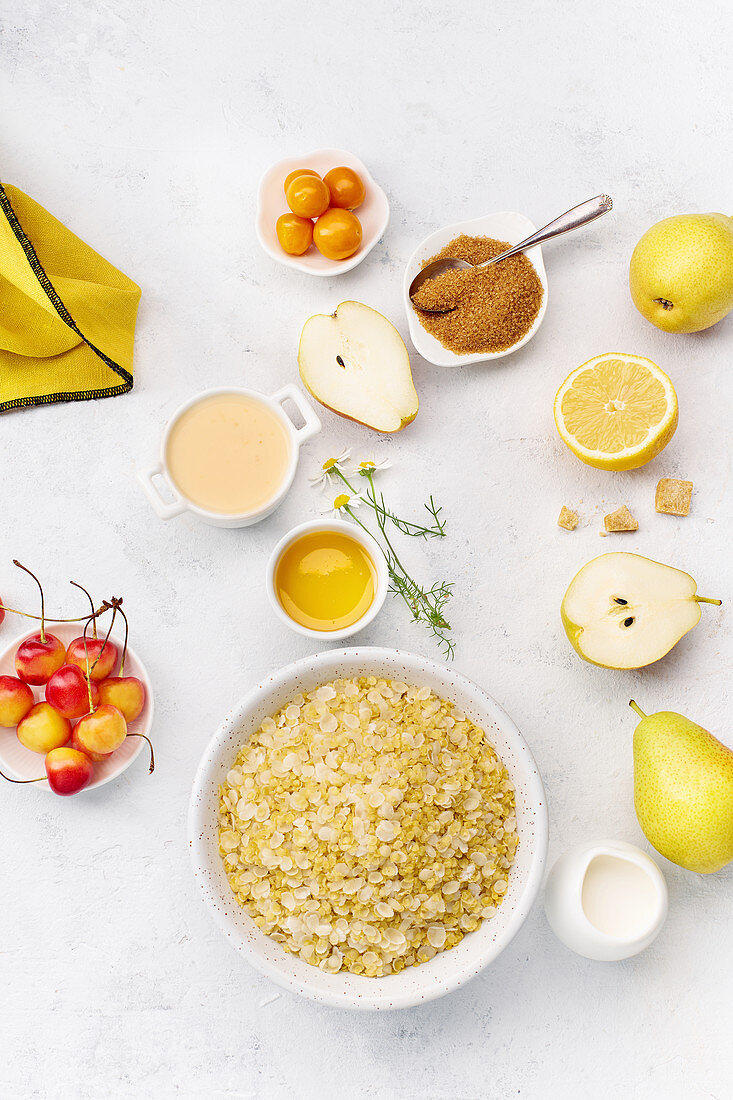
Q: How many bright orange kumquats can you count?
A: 5